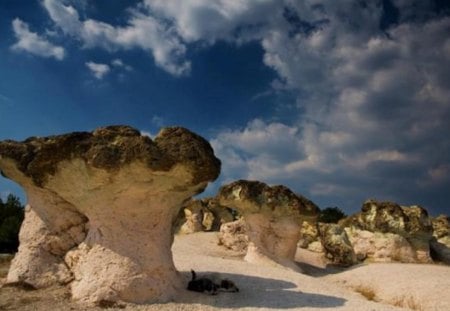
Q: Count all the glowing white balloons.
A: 0